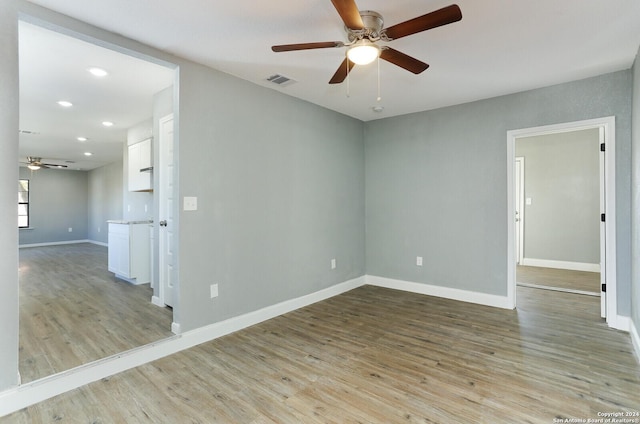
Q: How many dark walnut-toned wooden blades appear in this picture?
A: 5